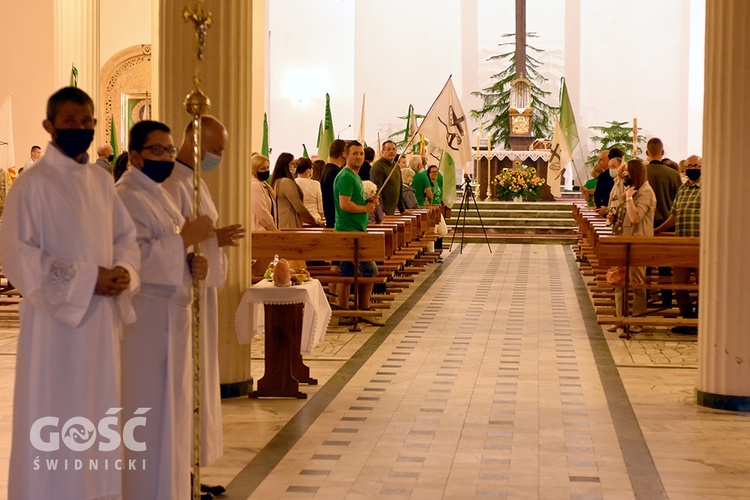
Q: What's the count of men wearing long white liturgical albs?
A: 3